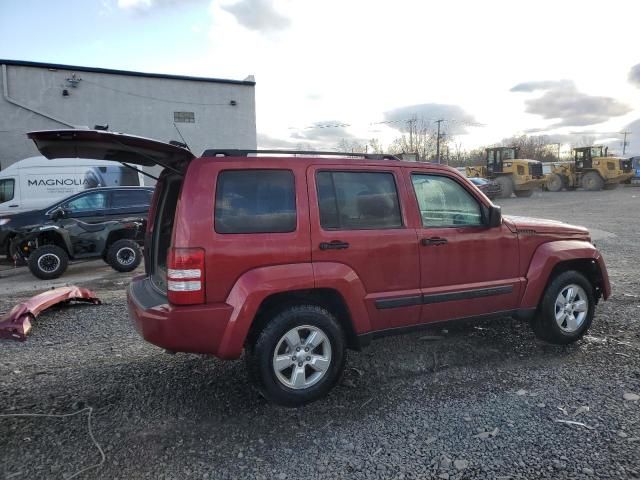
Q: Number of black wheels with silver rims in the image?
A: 4